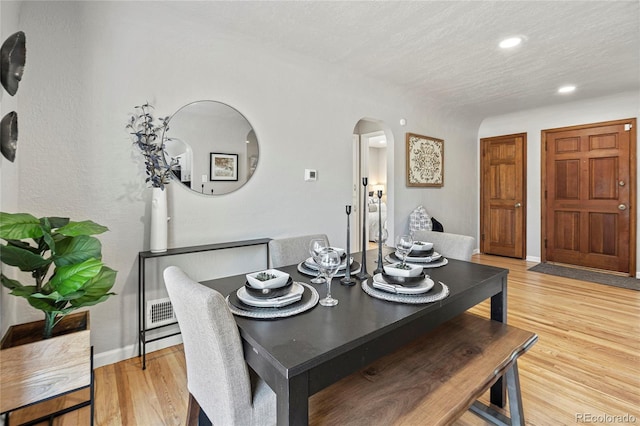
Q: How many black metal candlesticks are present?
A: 3